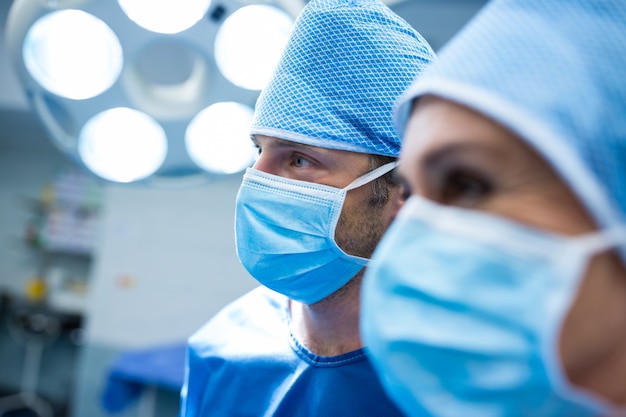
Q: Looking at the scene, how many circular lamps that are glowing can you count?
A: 5